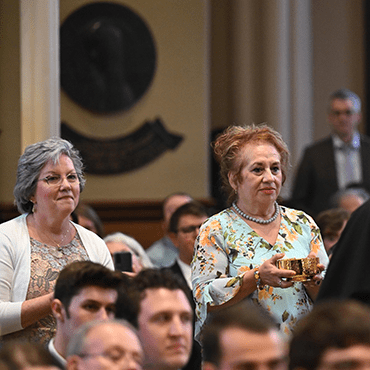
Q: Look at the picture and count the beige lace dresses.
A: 1